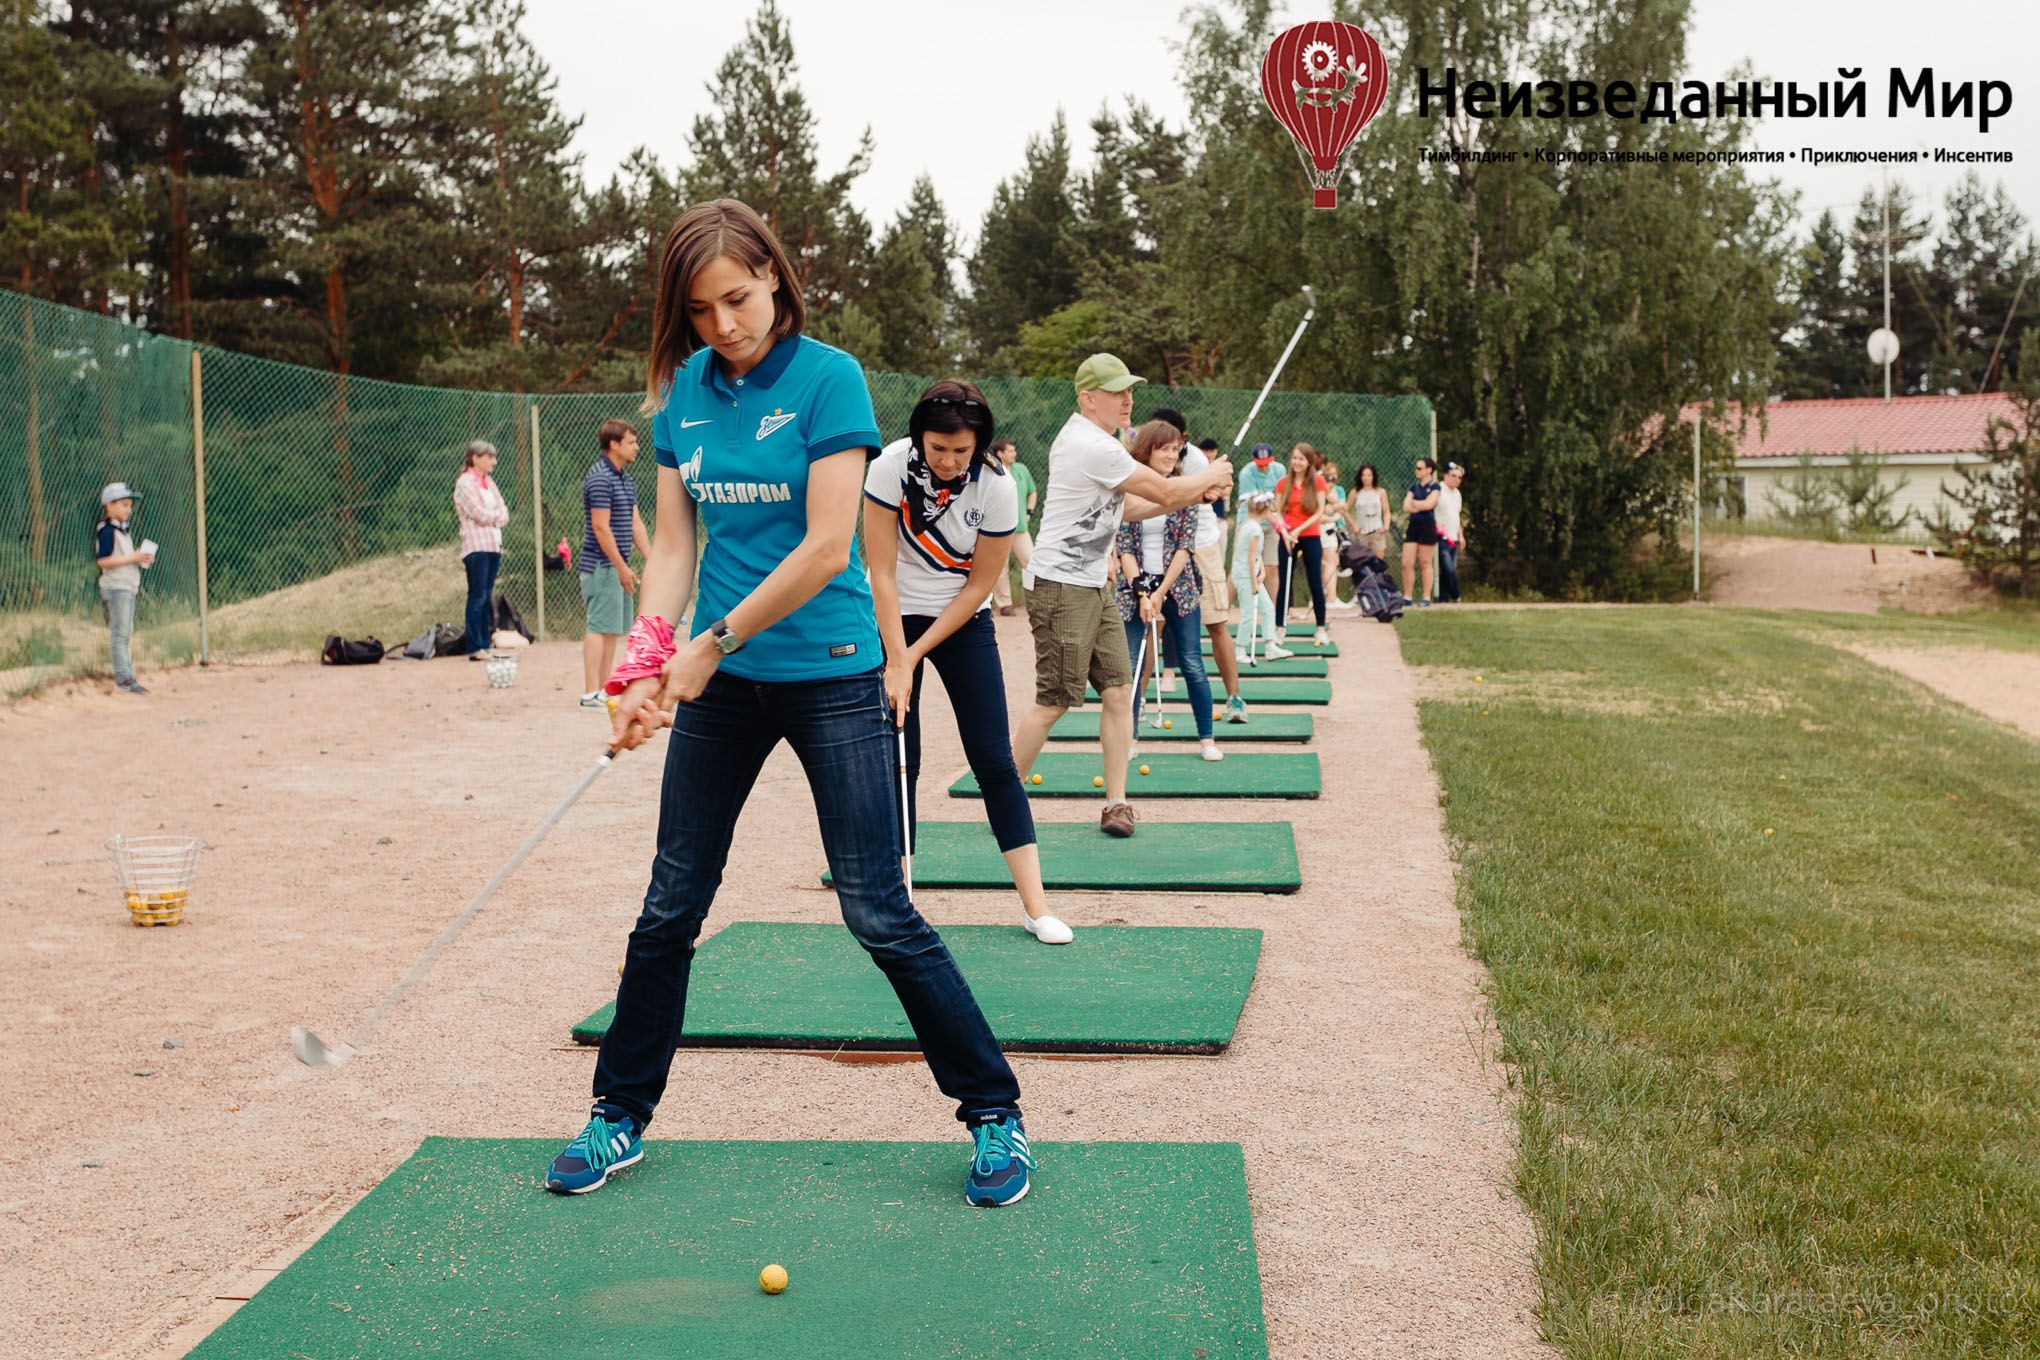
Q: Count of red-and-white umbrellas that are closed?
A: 0